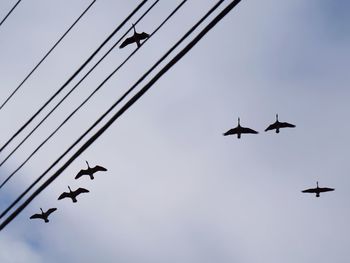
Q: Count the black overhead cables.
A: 7